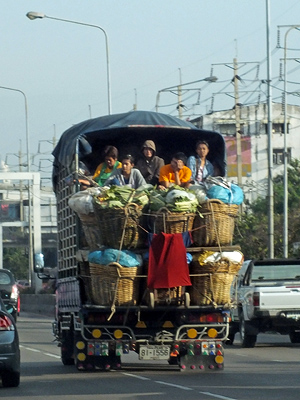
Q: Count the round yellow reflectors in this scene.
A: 7